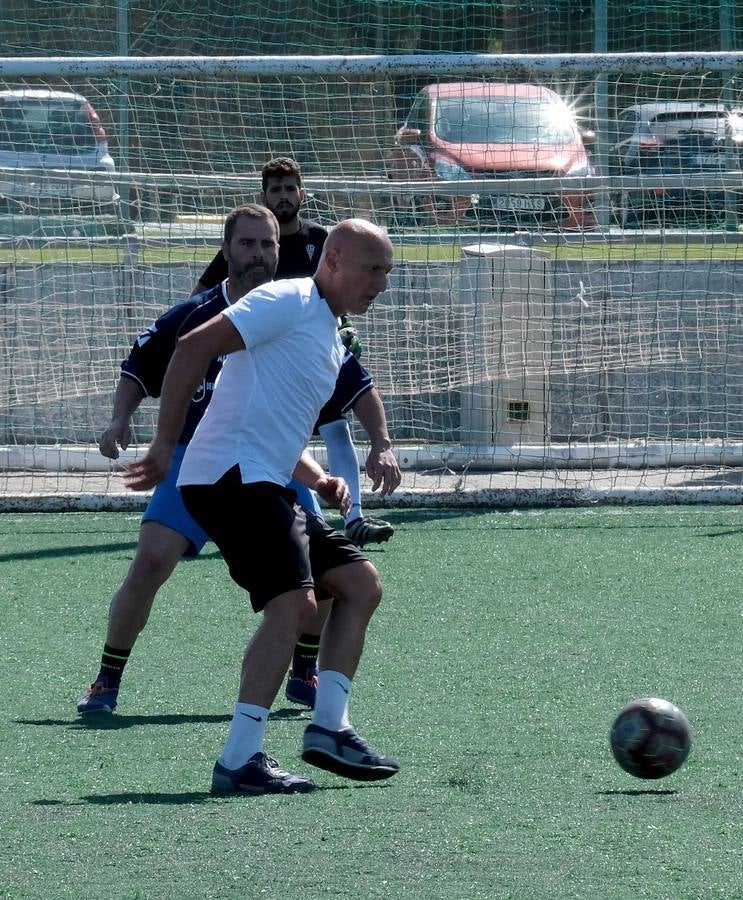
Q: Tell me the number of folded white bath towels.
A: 0